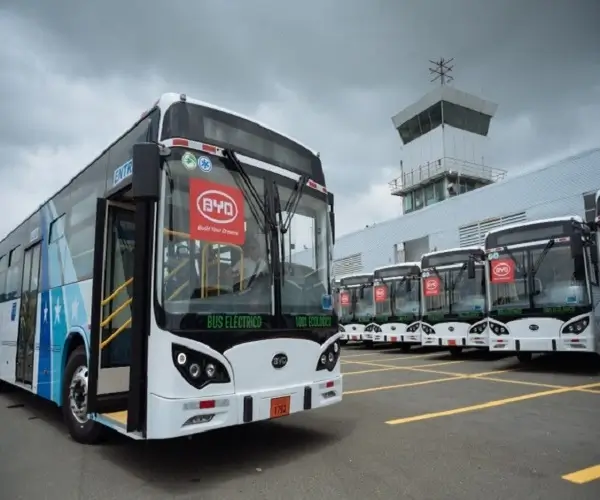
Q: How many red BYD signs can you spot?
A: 5